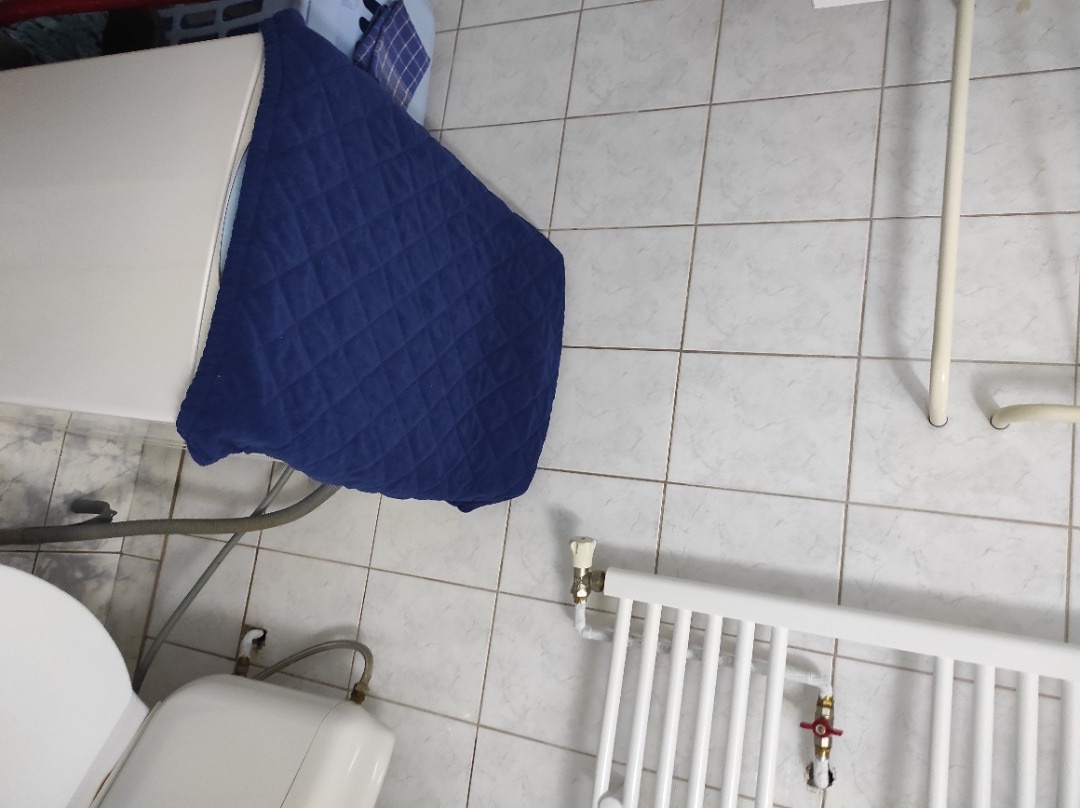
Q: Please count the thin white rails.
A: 10